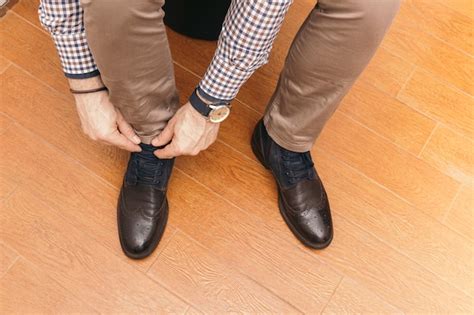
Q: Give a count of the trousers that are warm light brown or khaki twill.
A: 1